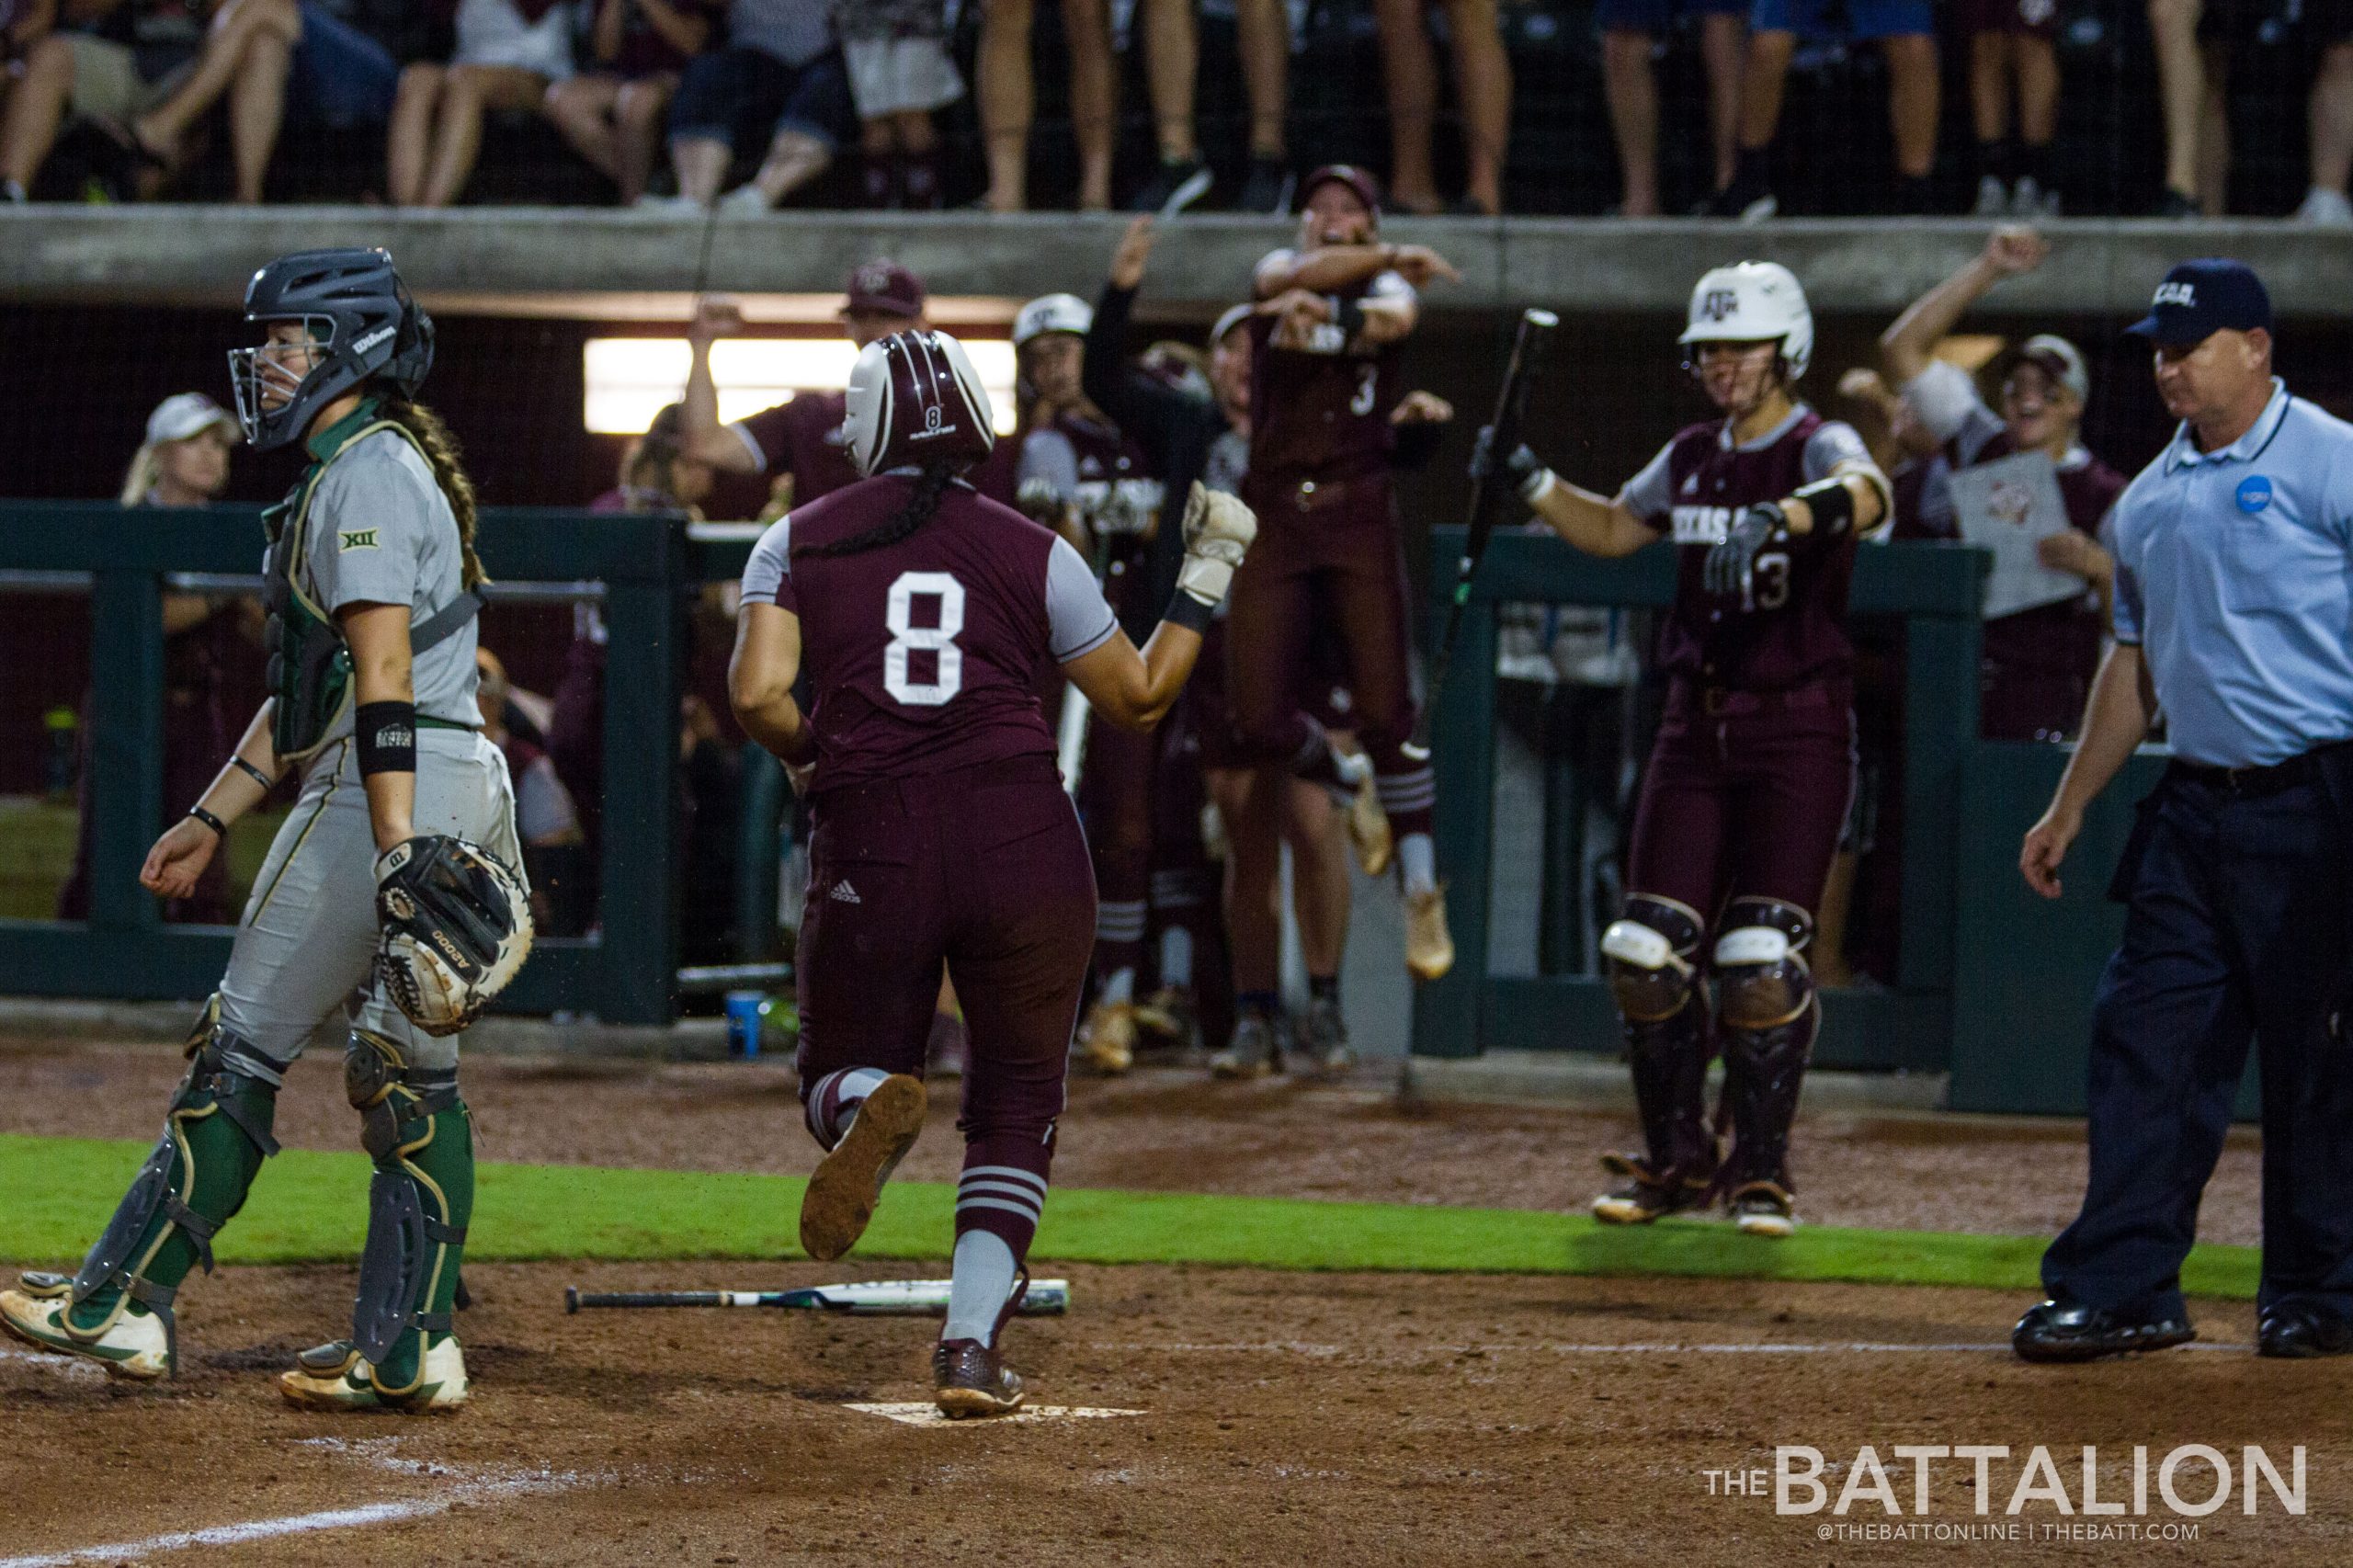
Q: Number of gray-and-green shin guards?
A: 2